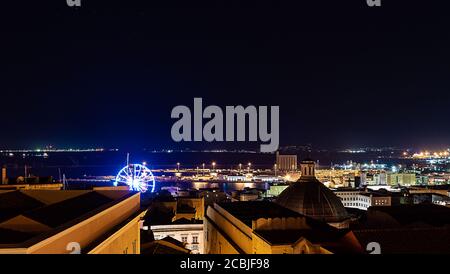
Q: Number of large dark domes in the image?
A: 1